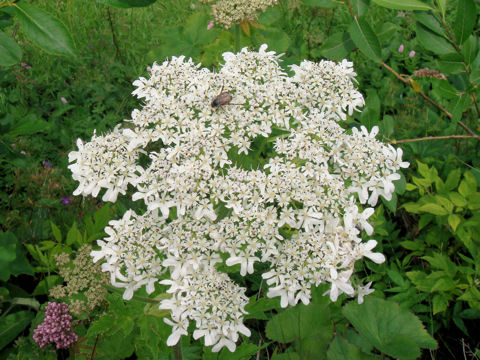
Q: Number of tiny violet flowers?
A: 2